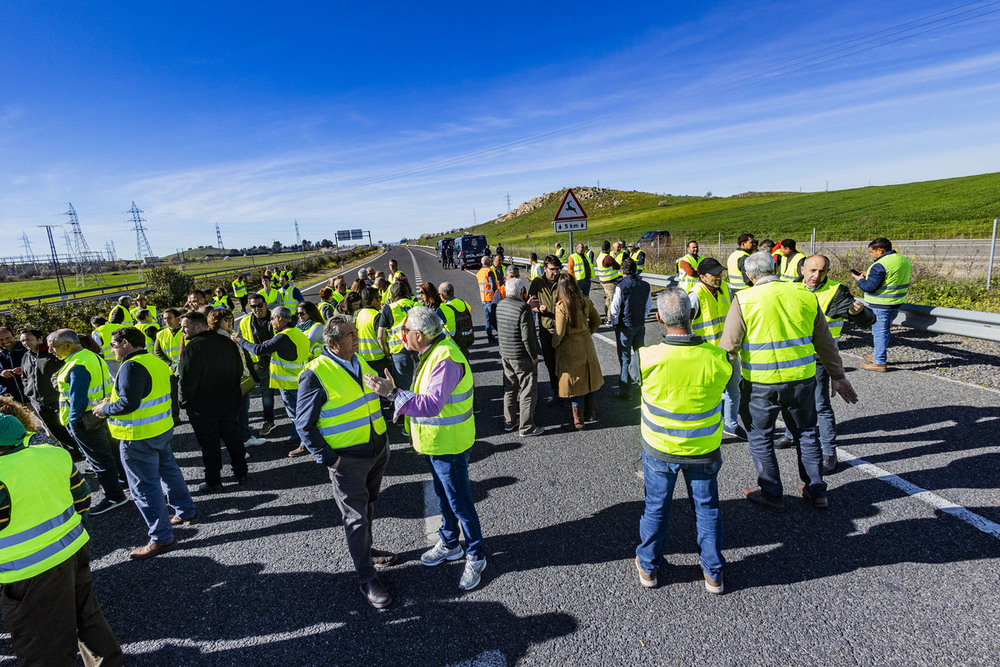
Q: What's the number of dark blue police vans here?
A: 2